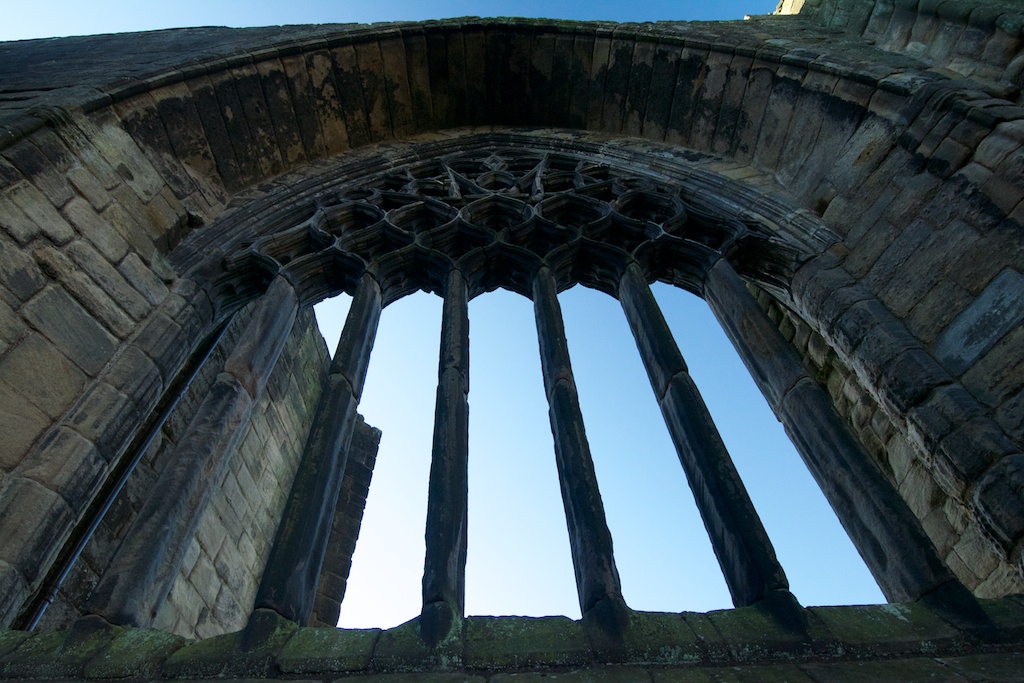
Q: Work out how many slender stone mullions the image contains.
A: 6